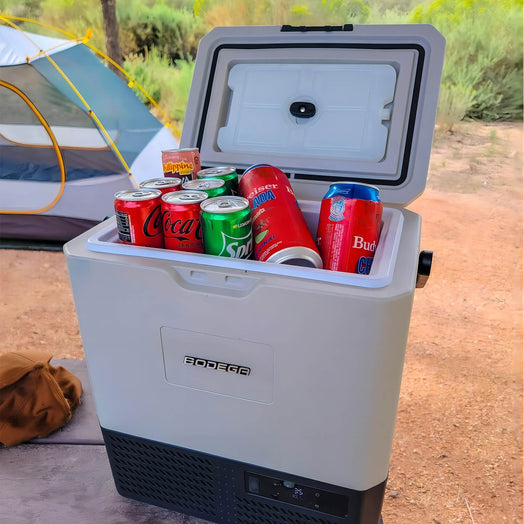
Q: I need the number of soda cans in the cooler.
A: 6